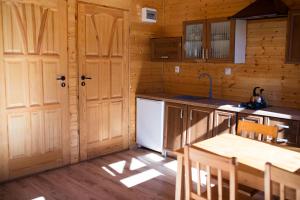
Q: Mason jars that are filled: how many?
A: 0